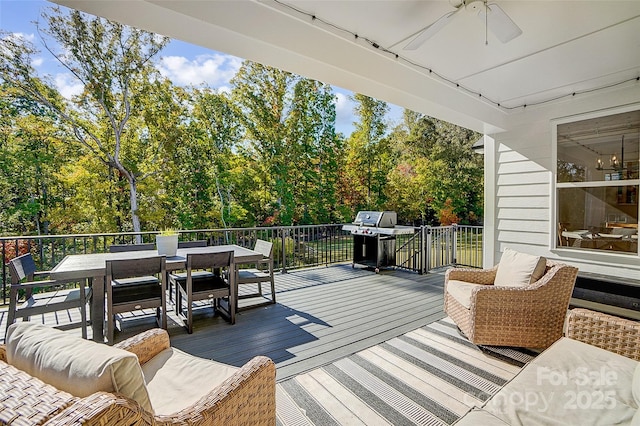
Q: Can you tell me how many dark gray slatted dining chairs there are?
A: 6